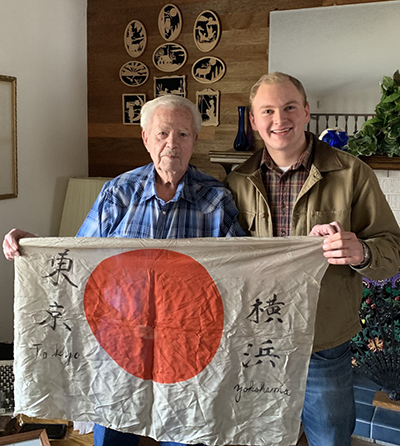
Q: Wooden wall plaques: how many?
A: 9